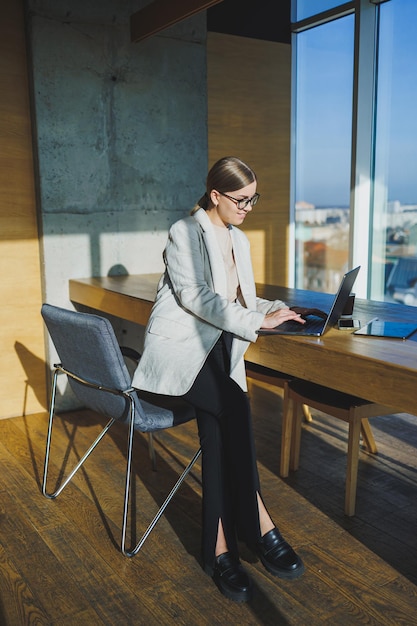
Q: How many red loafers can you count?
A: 0